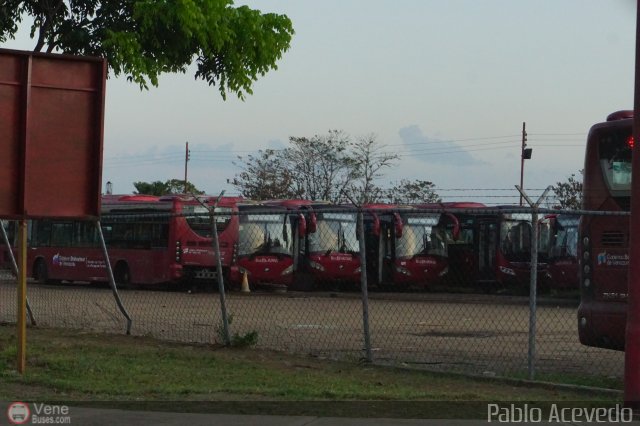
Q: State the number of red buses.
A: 7